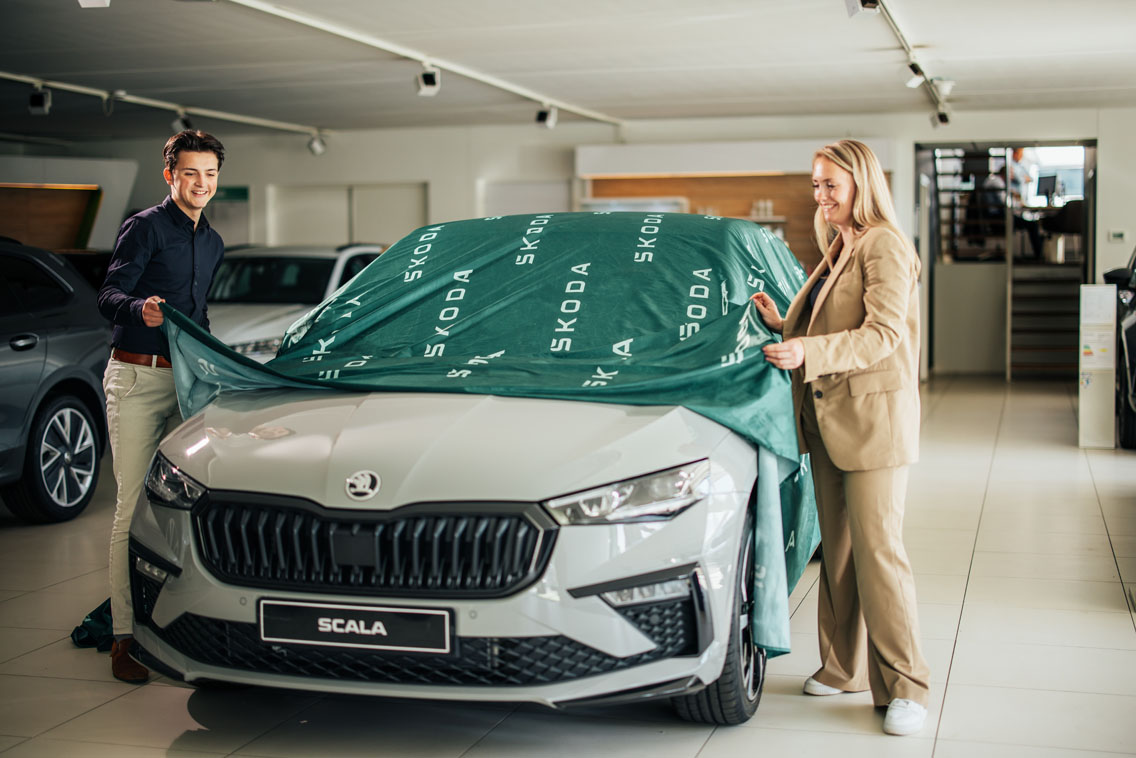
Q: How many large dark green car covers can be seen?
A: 1